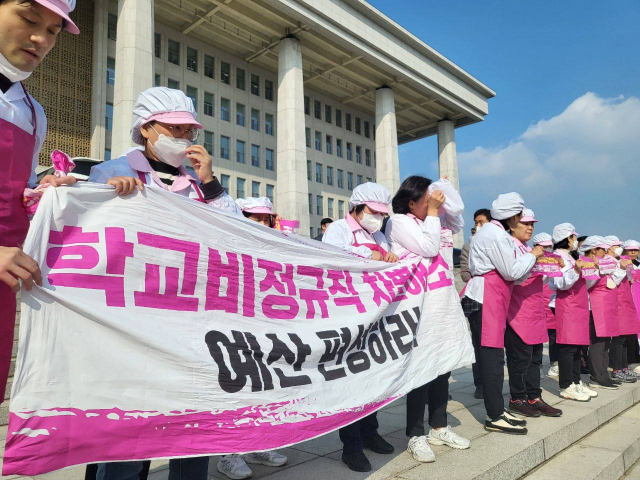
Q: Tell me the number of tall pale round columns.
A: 4